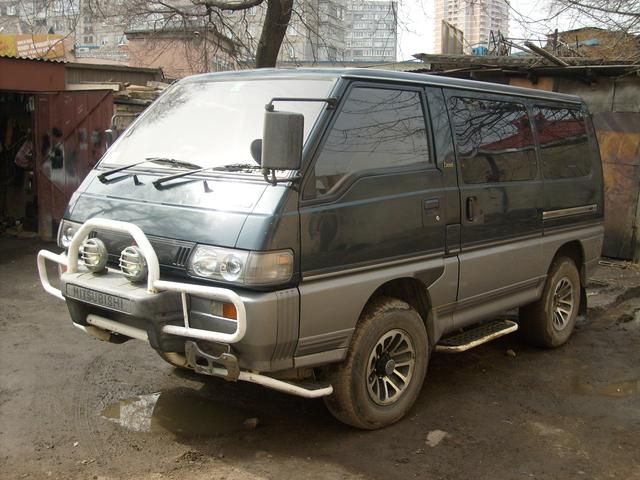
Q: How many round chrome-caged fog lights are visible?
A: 2